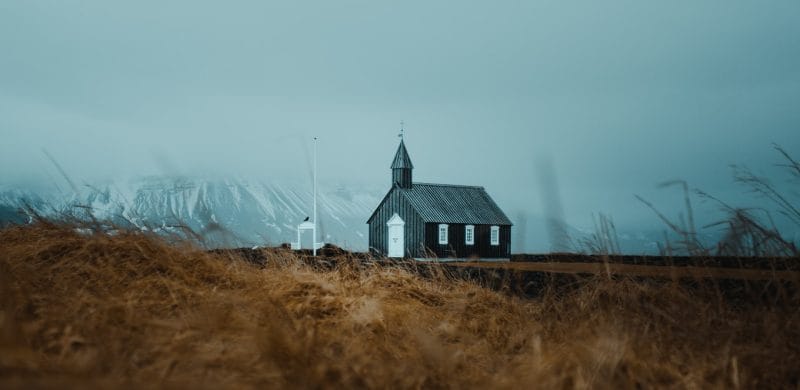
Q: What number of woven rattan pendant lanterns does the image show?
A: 0